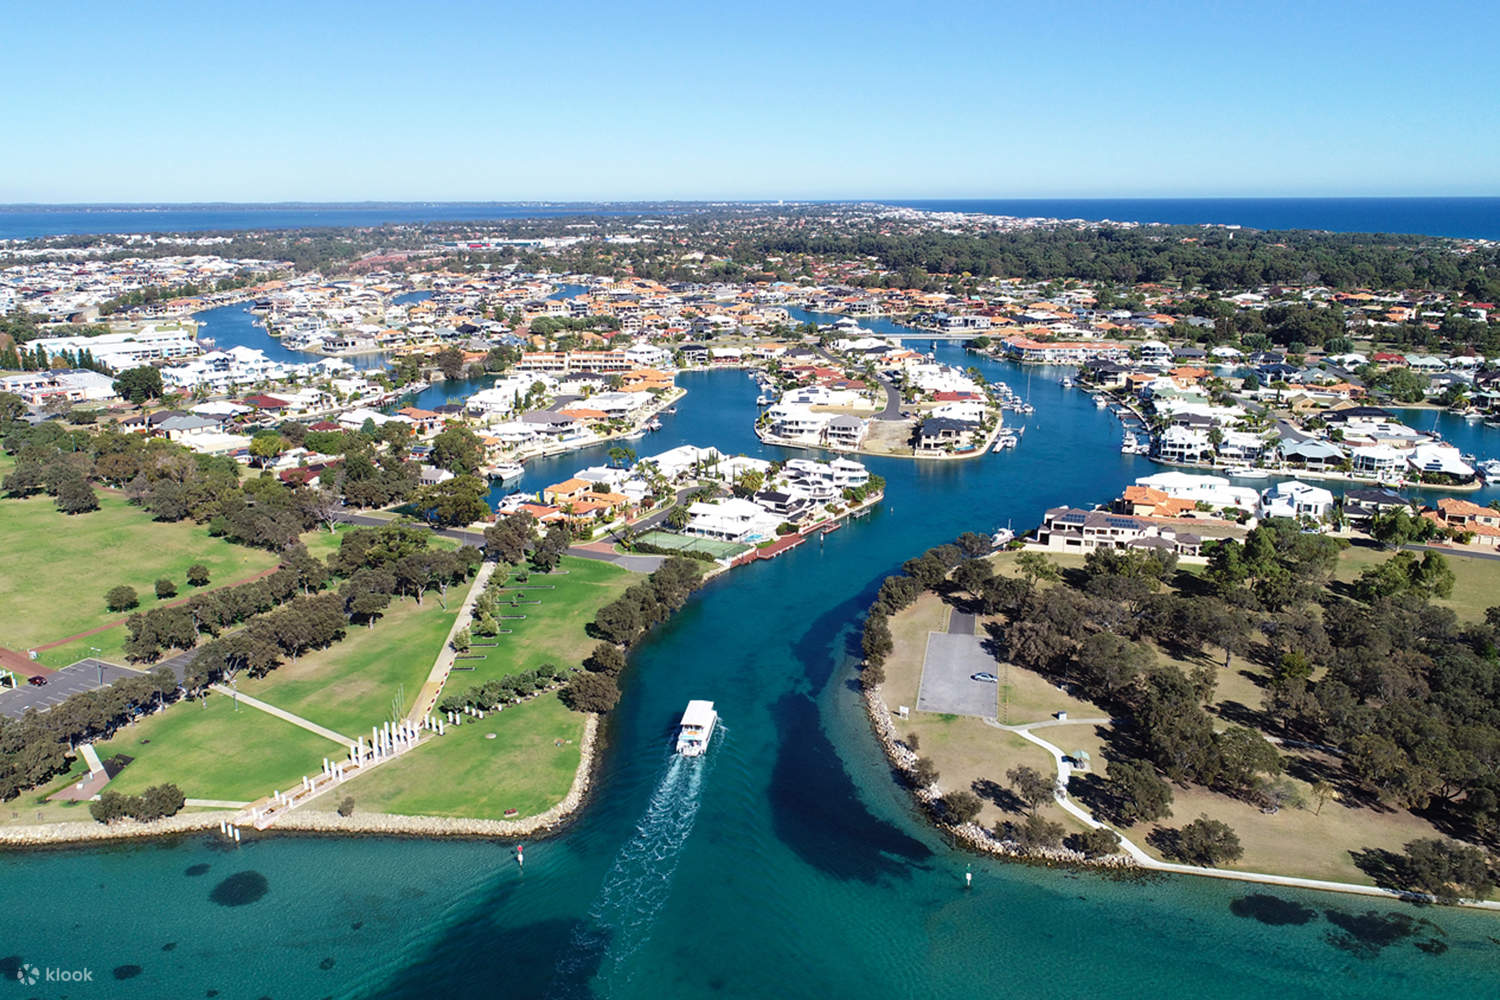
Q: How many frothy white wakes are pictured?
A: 1